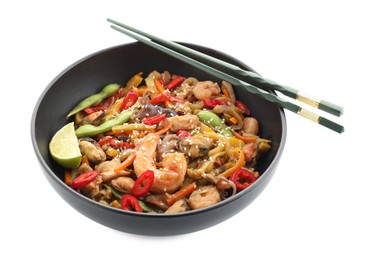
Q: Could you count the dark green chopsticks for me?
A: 2